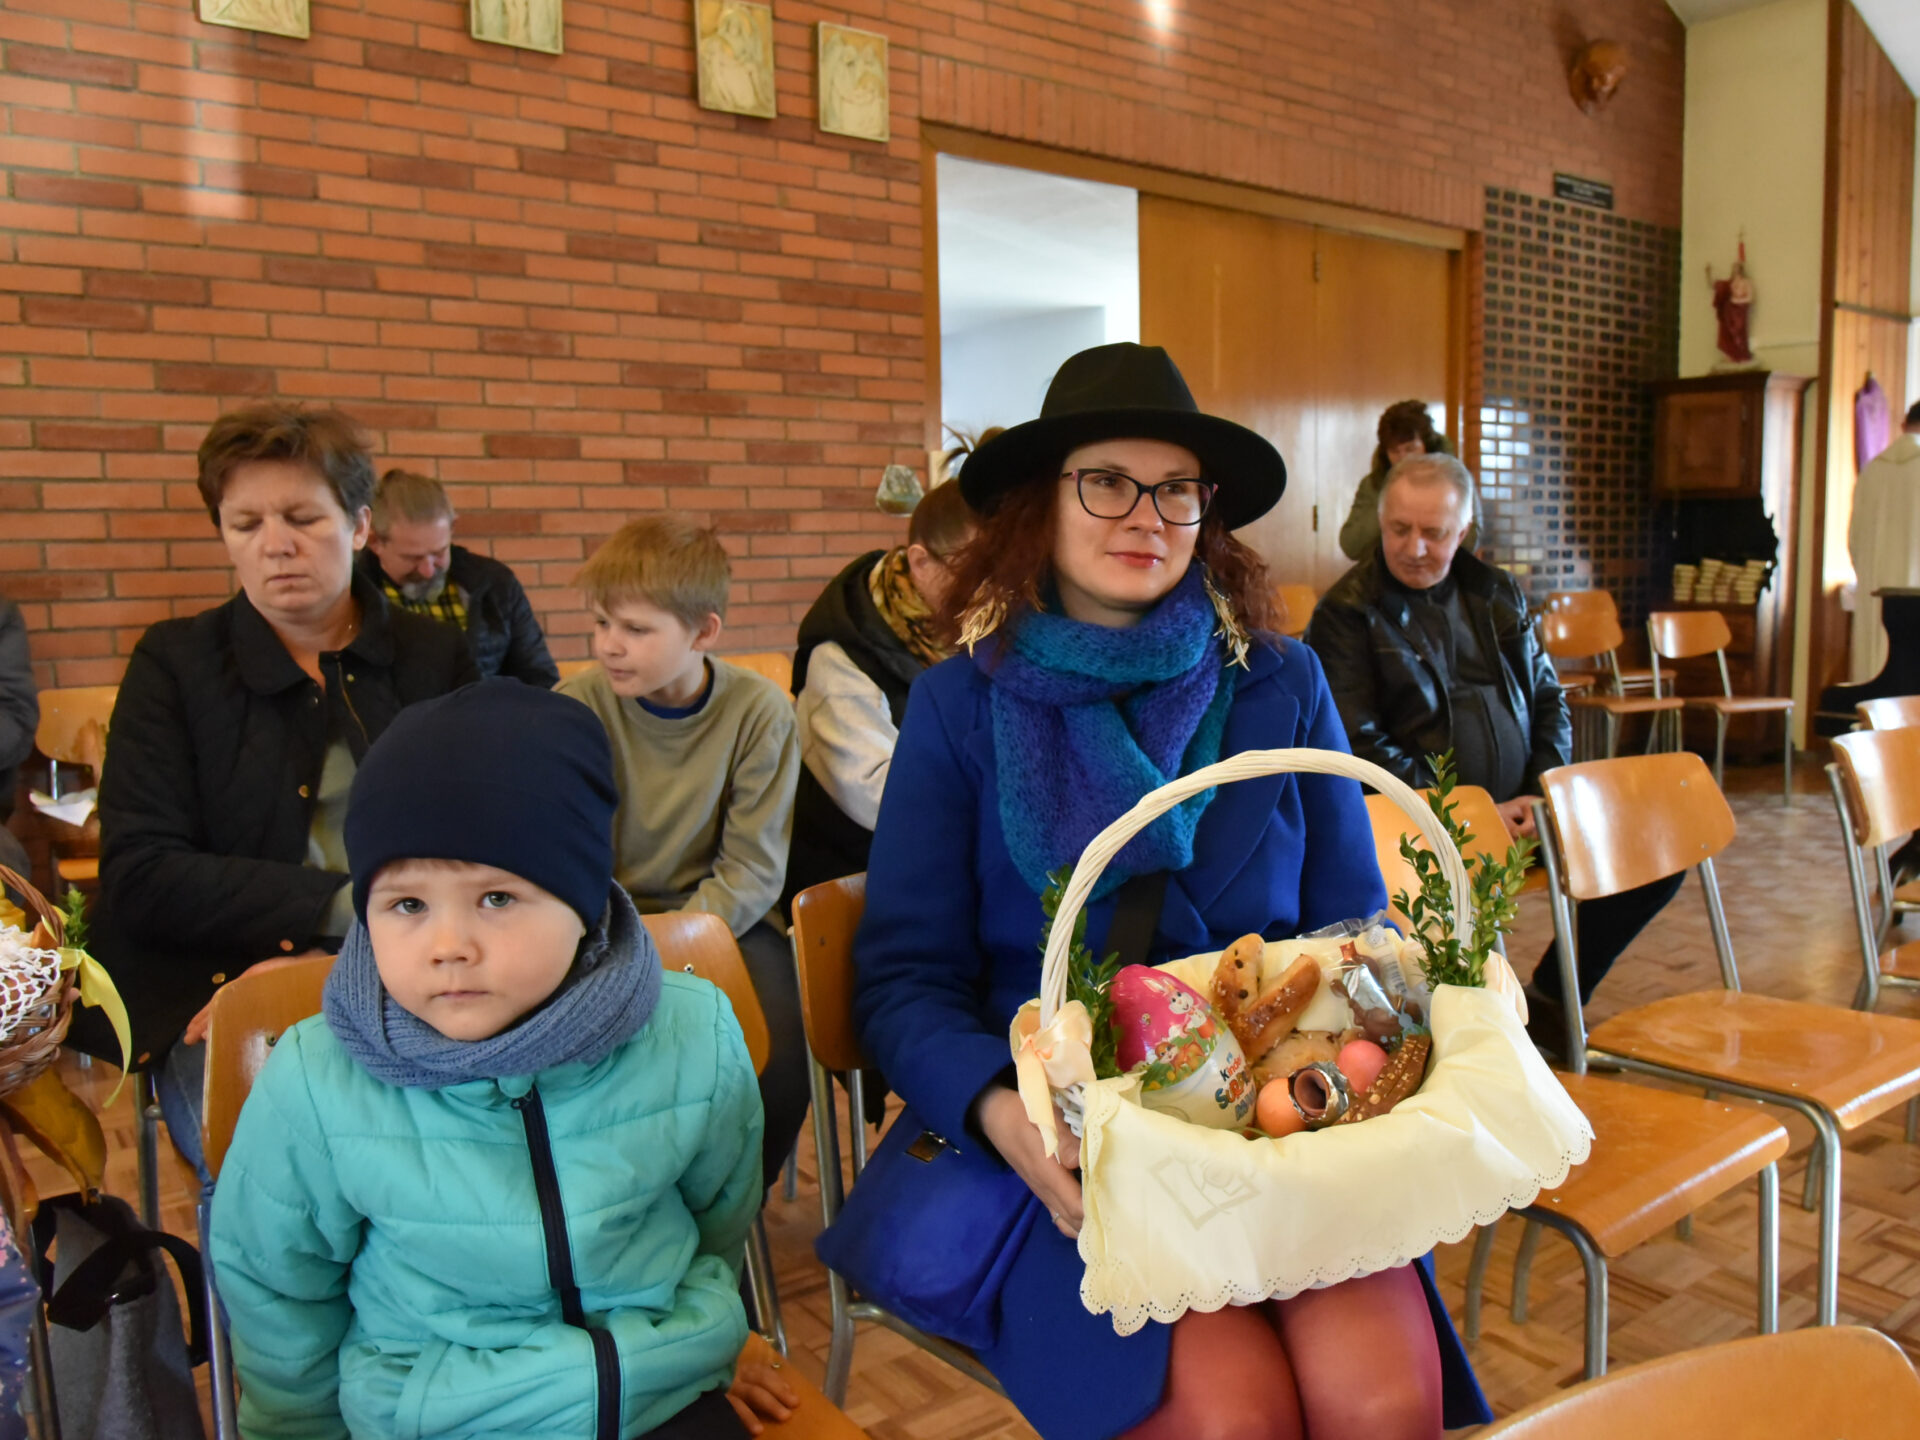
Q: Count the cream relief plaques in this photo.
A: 4